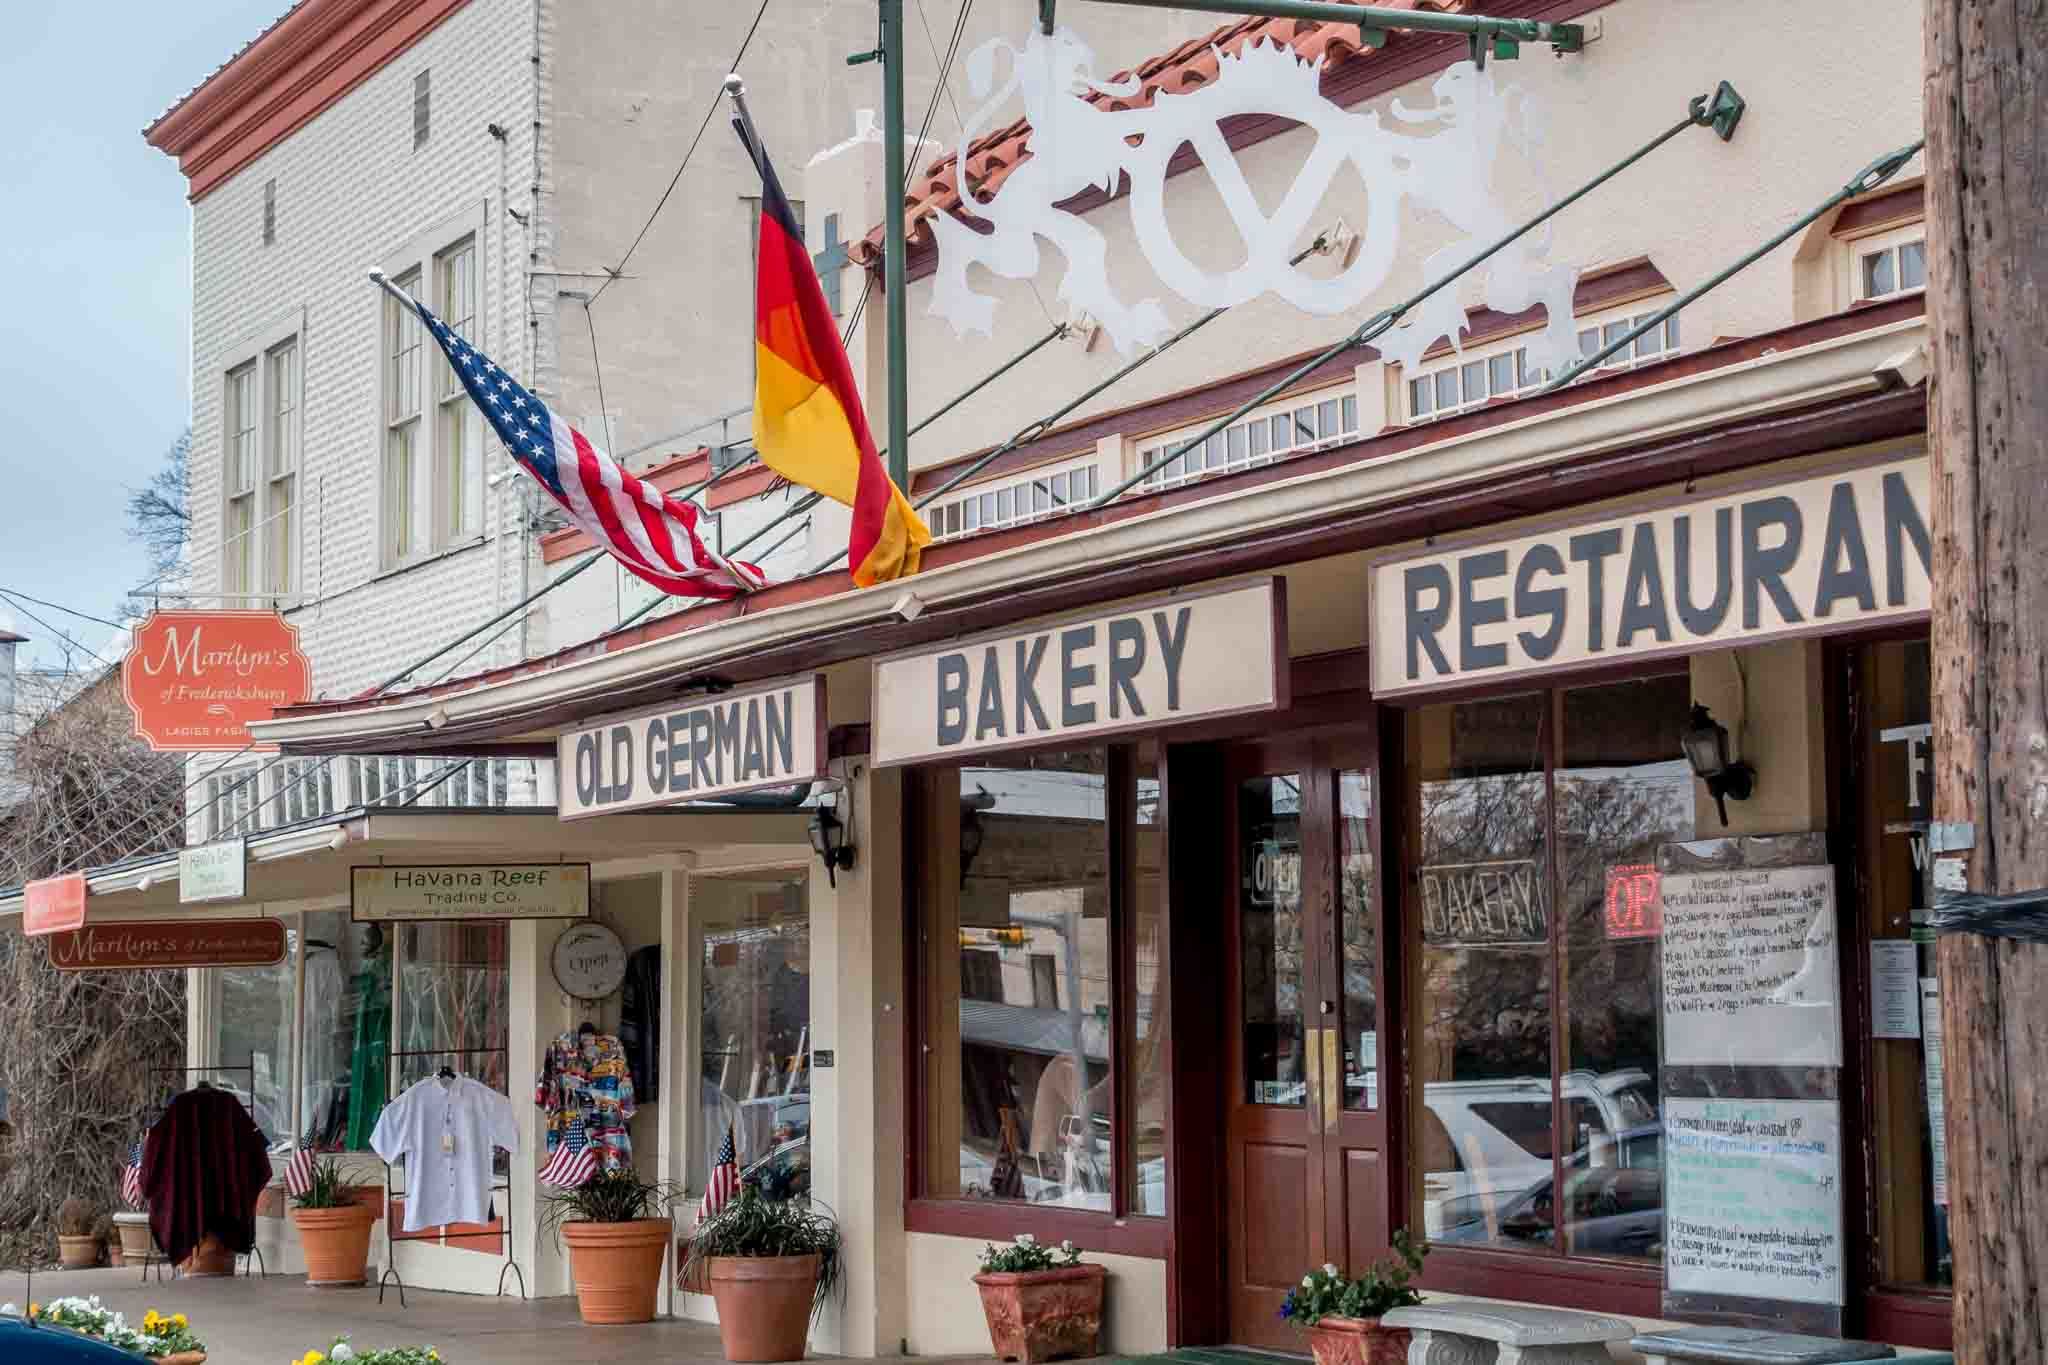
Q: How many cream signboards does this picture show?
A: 3